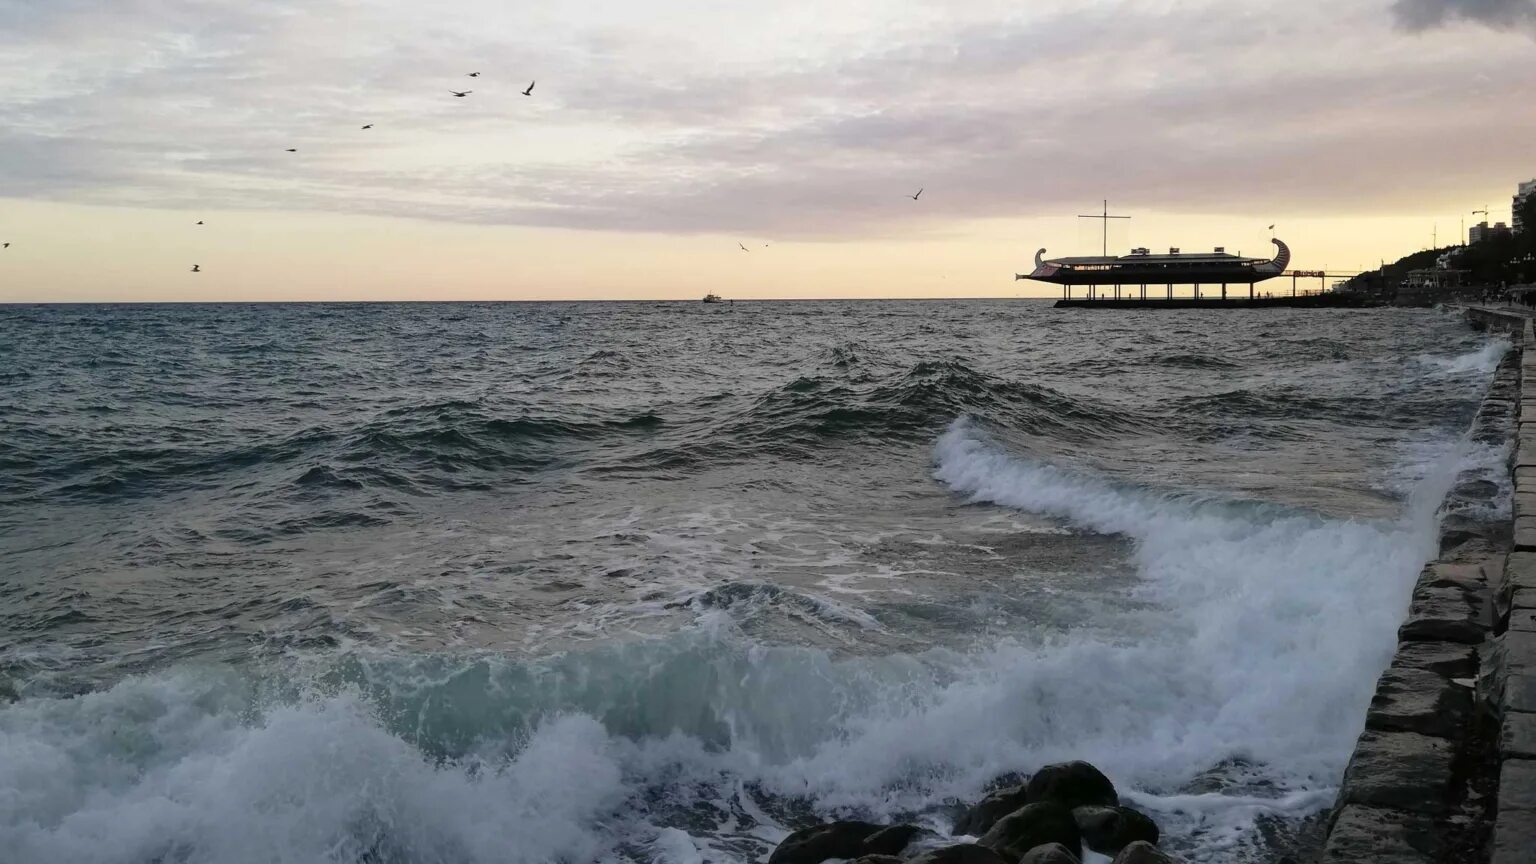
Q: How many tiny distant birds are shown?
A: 11